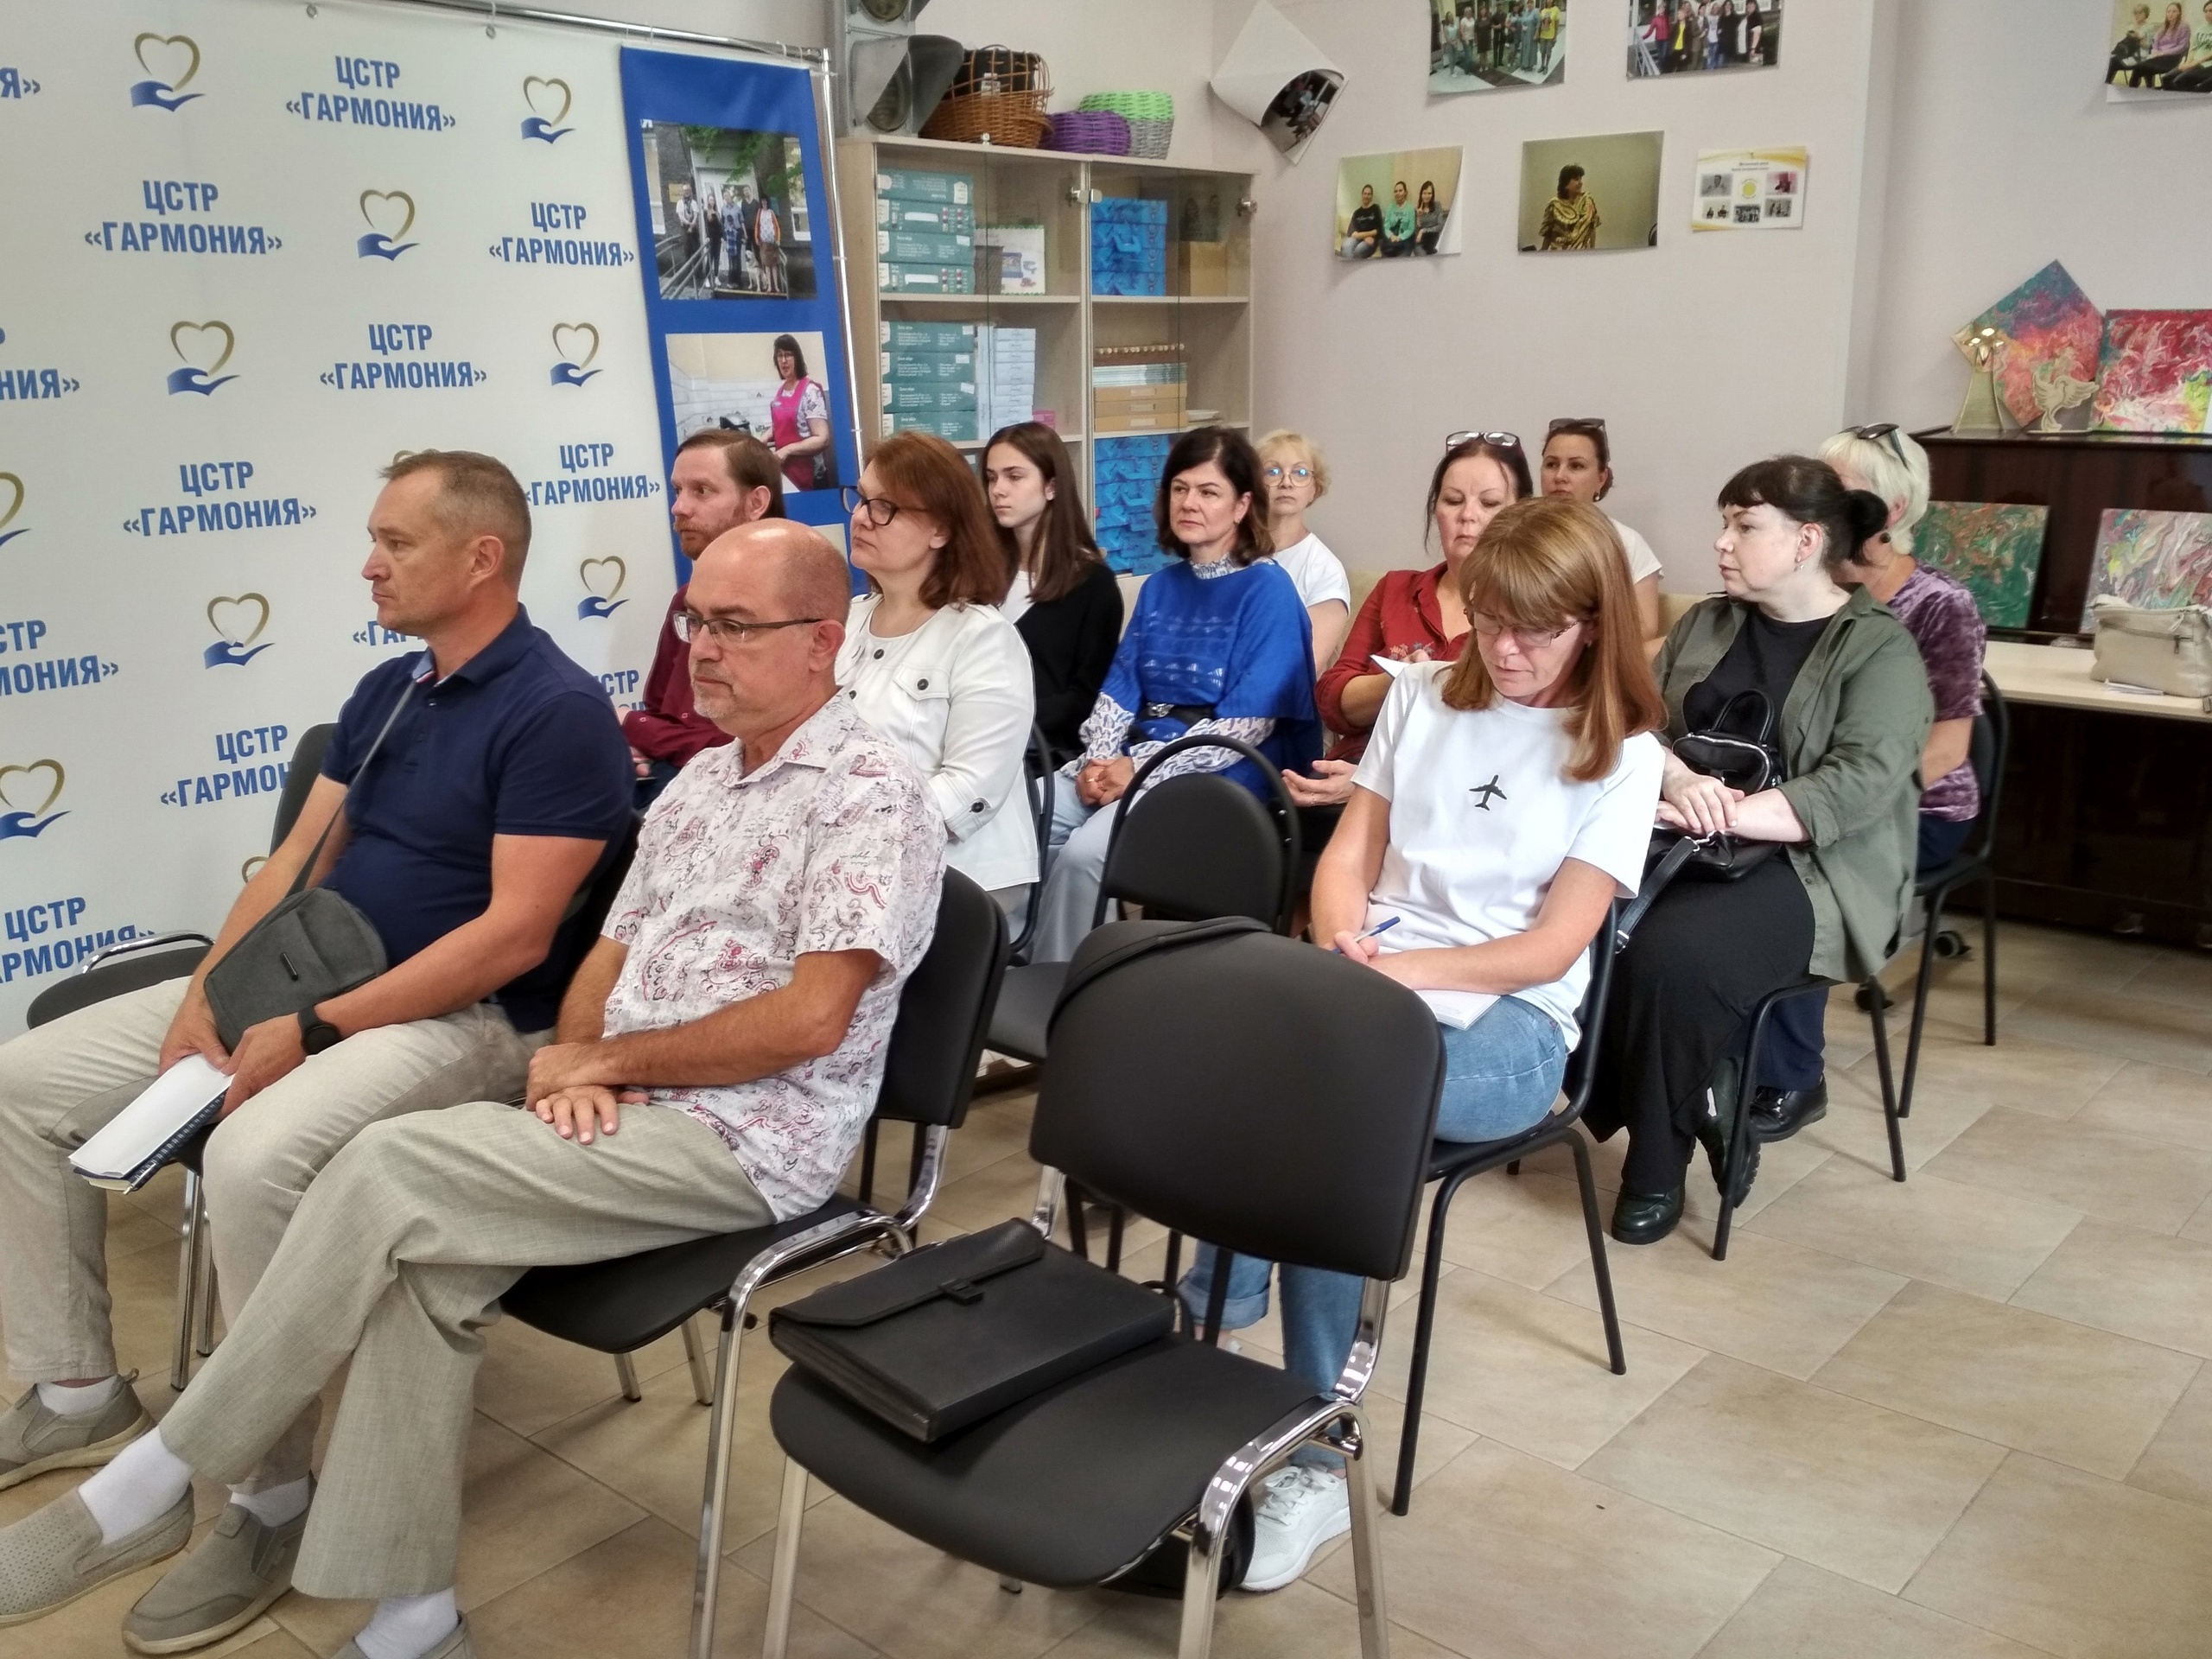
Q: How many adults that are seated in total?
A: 12